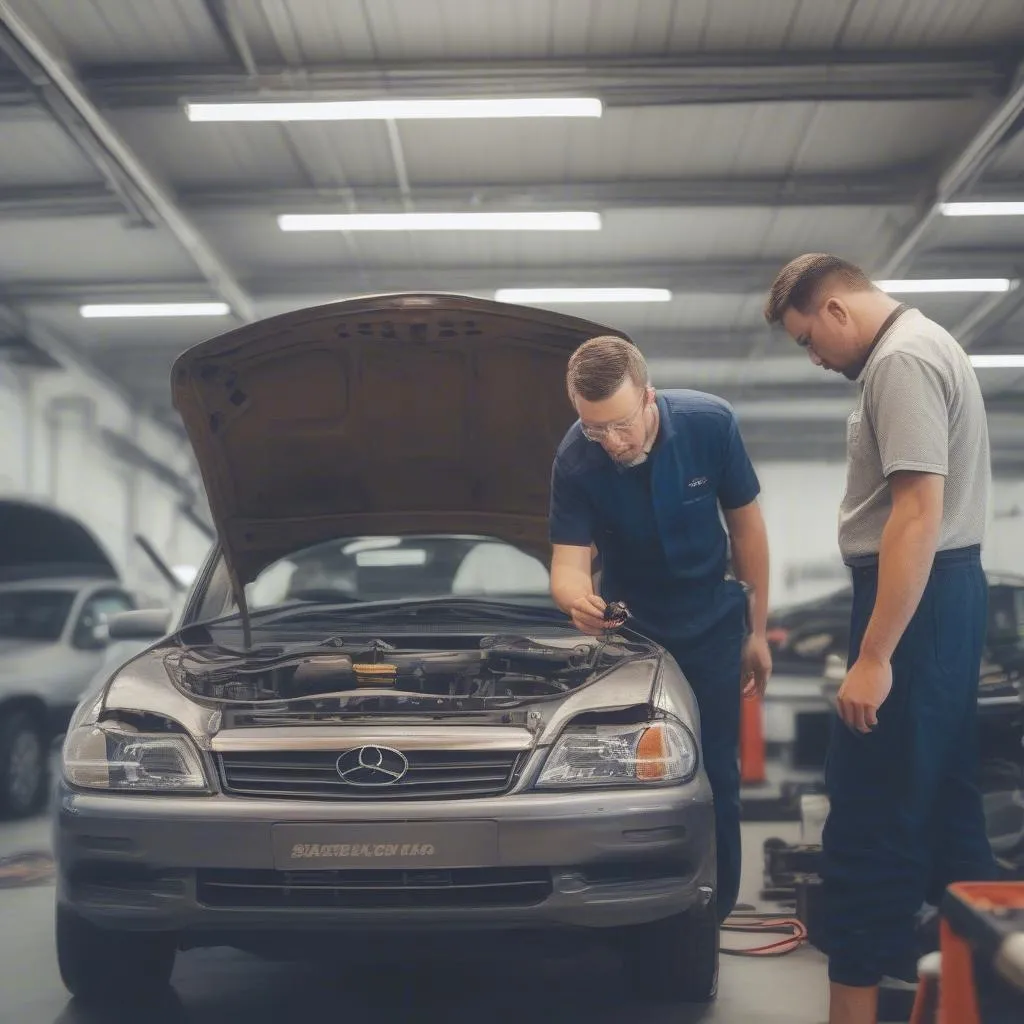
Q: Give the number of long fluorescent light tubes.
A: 7